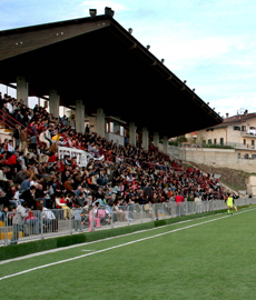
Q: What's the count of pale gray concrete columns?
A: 8